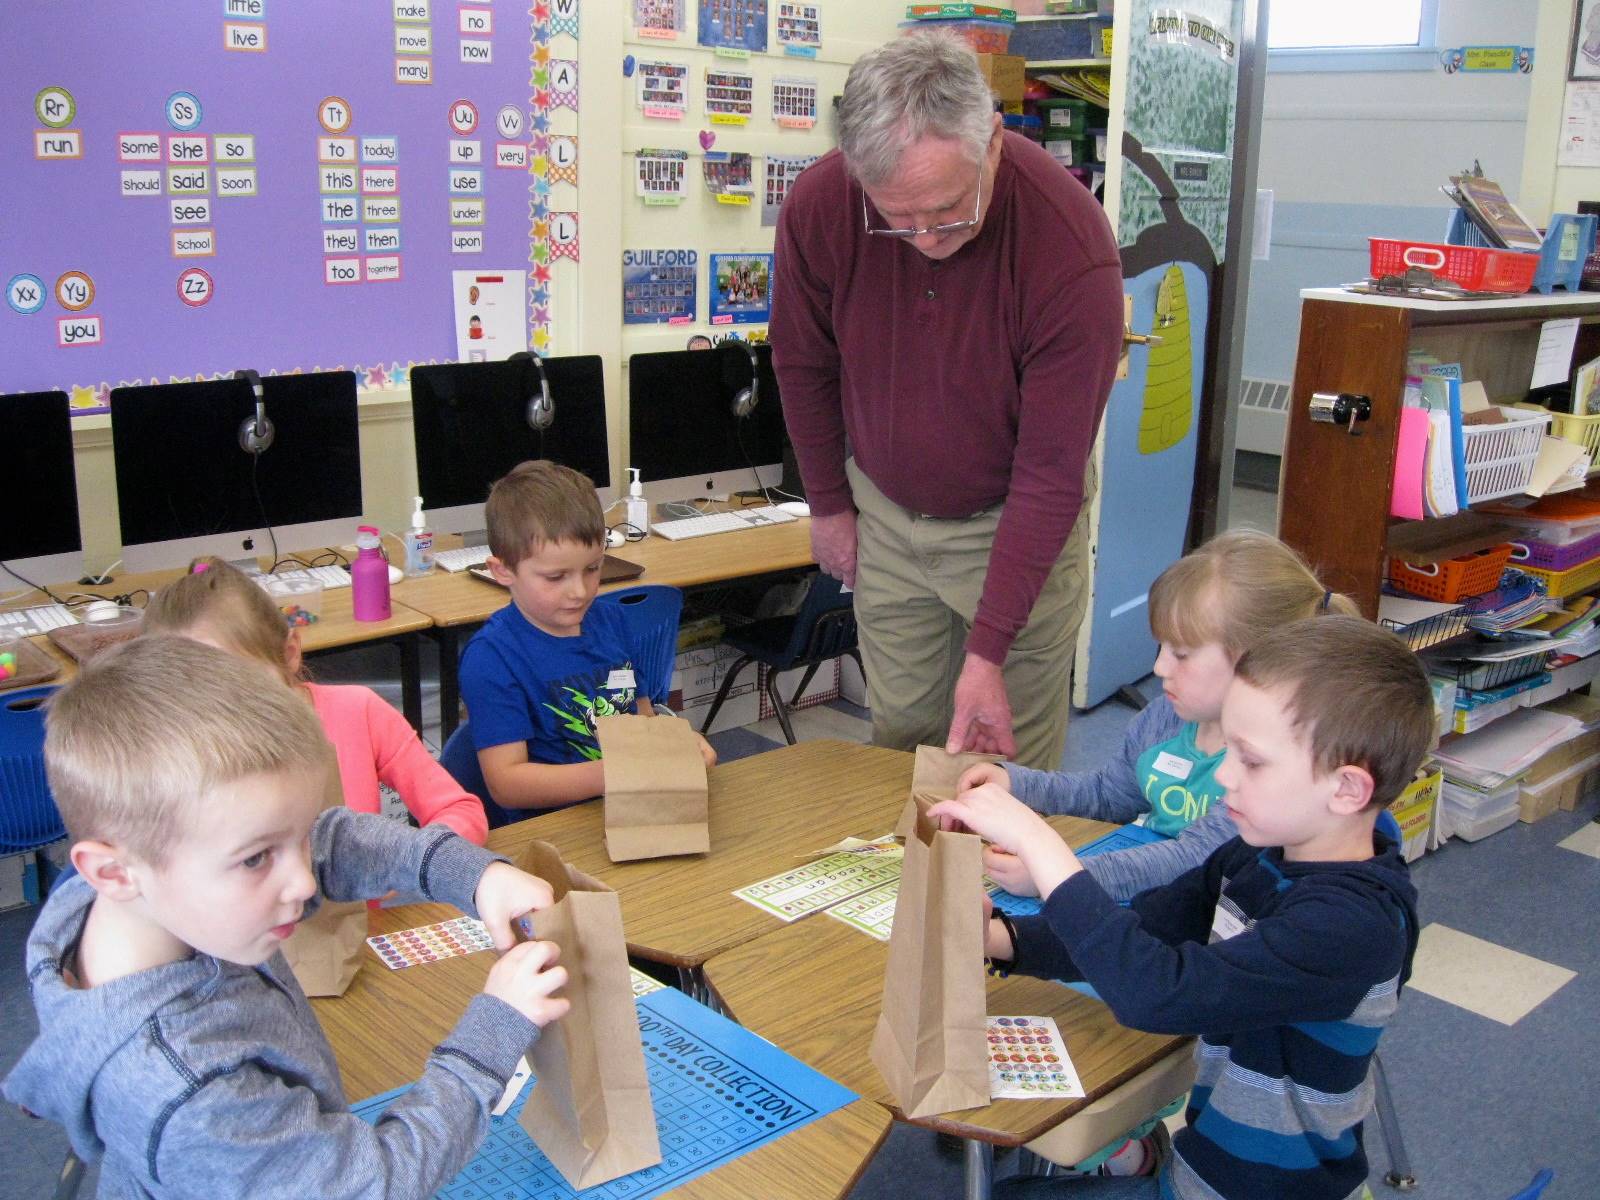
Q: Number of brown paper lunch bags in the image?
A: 5